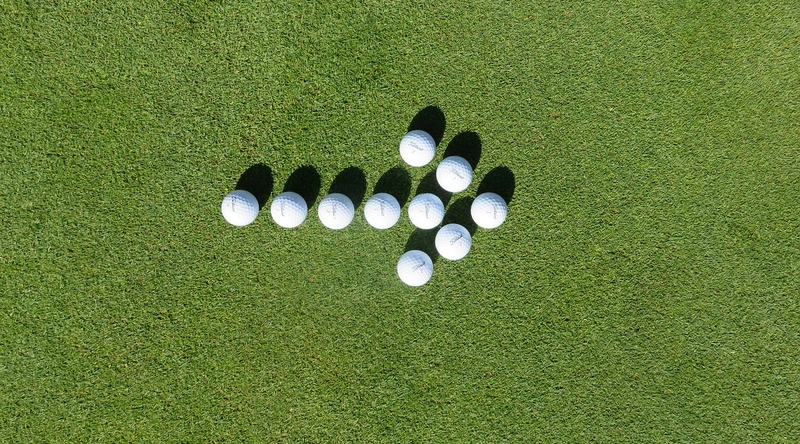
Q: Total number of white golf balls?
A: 10